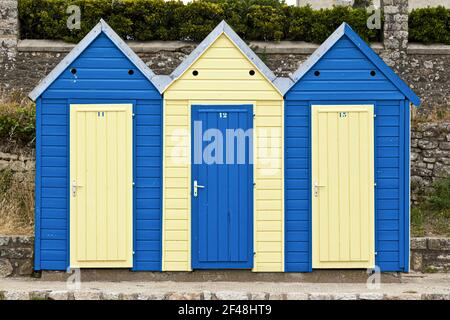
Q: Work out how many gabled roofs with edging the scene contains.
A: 3